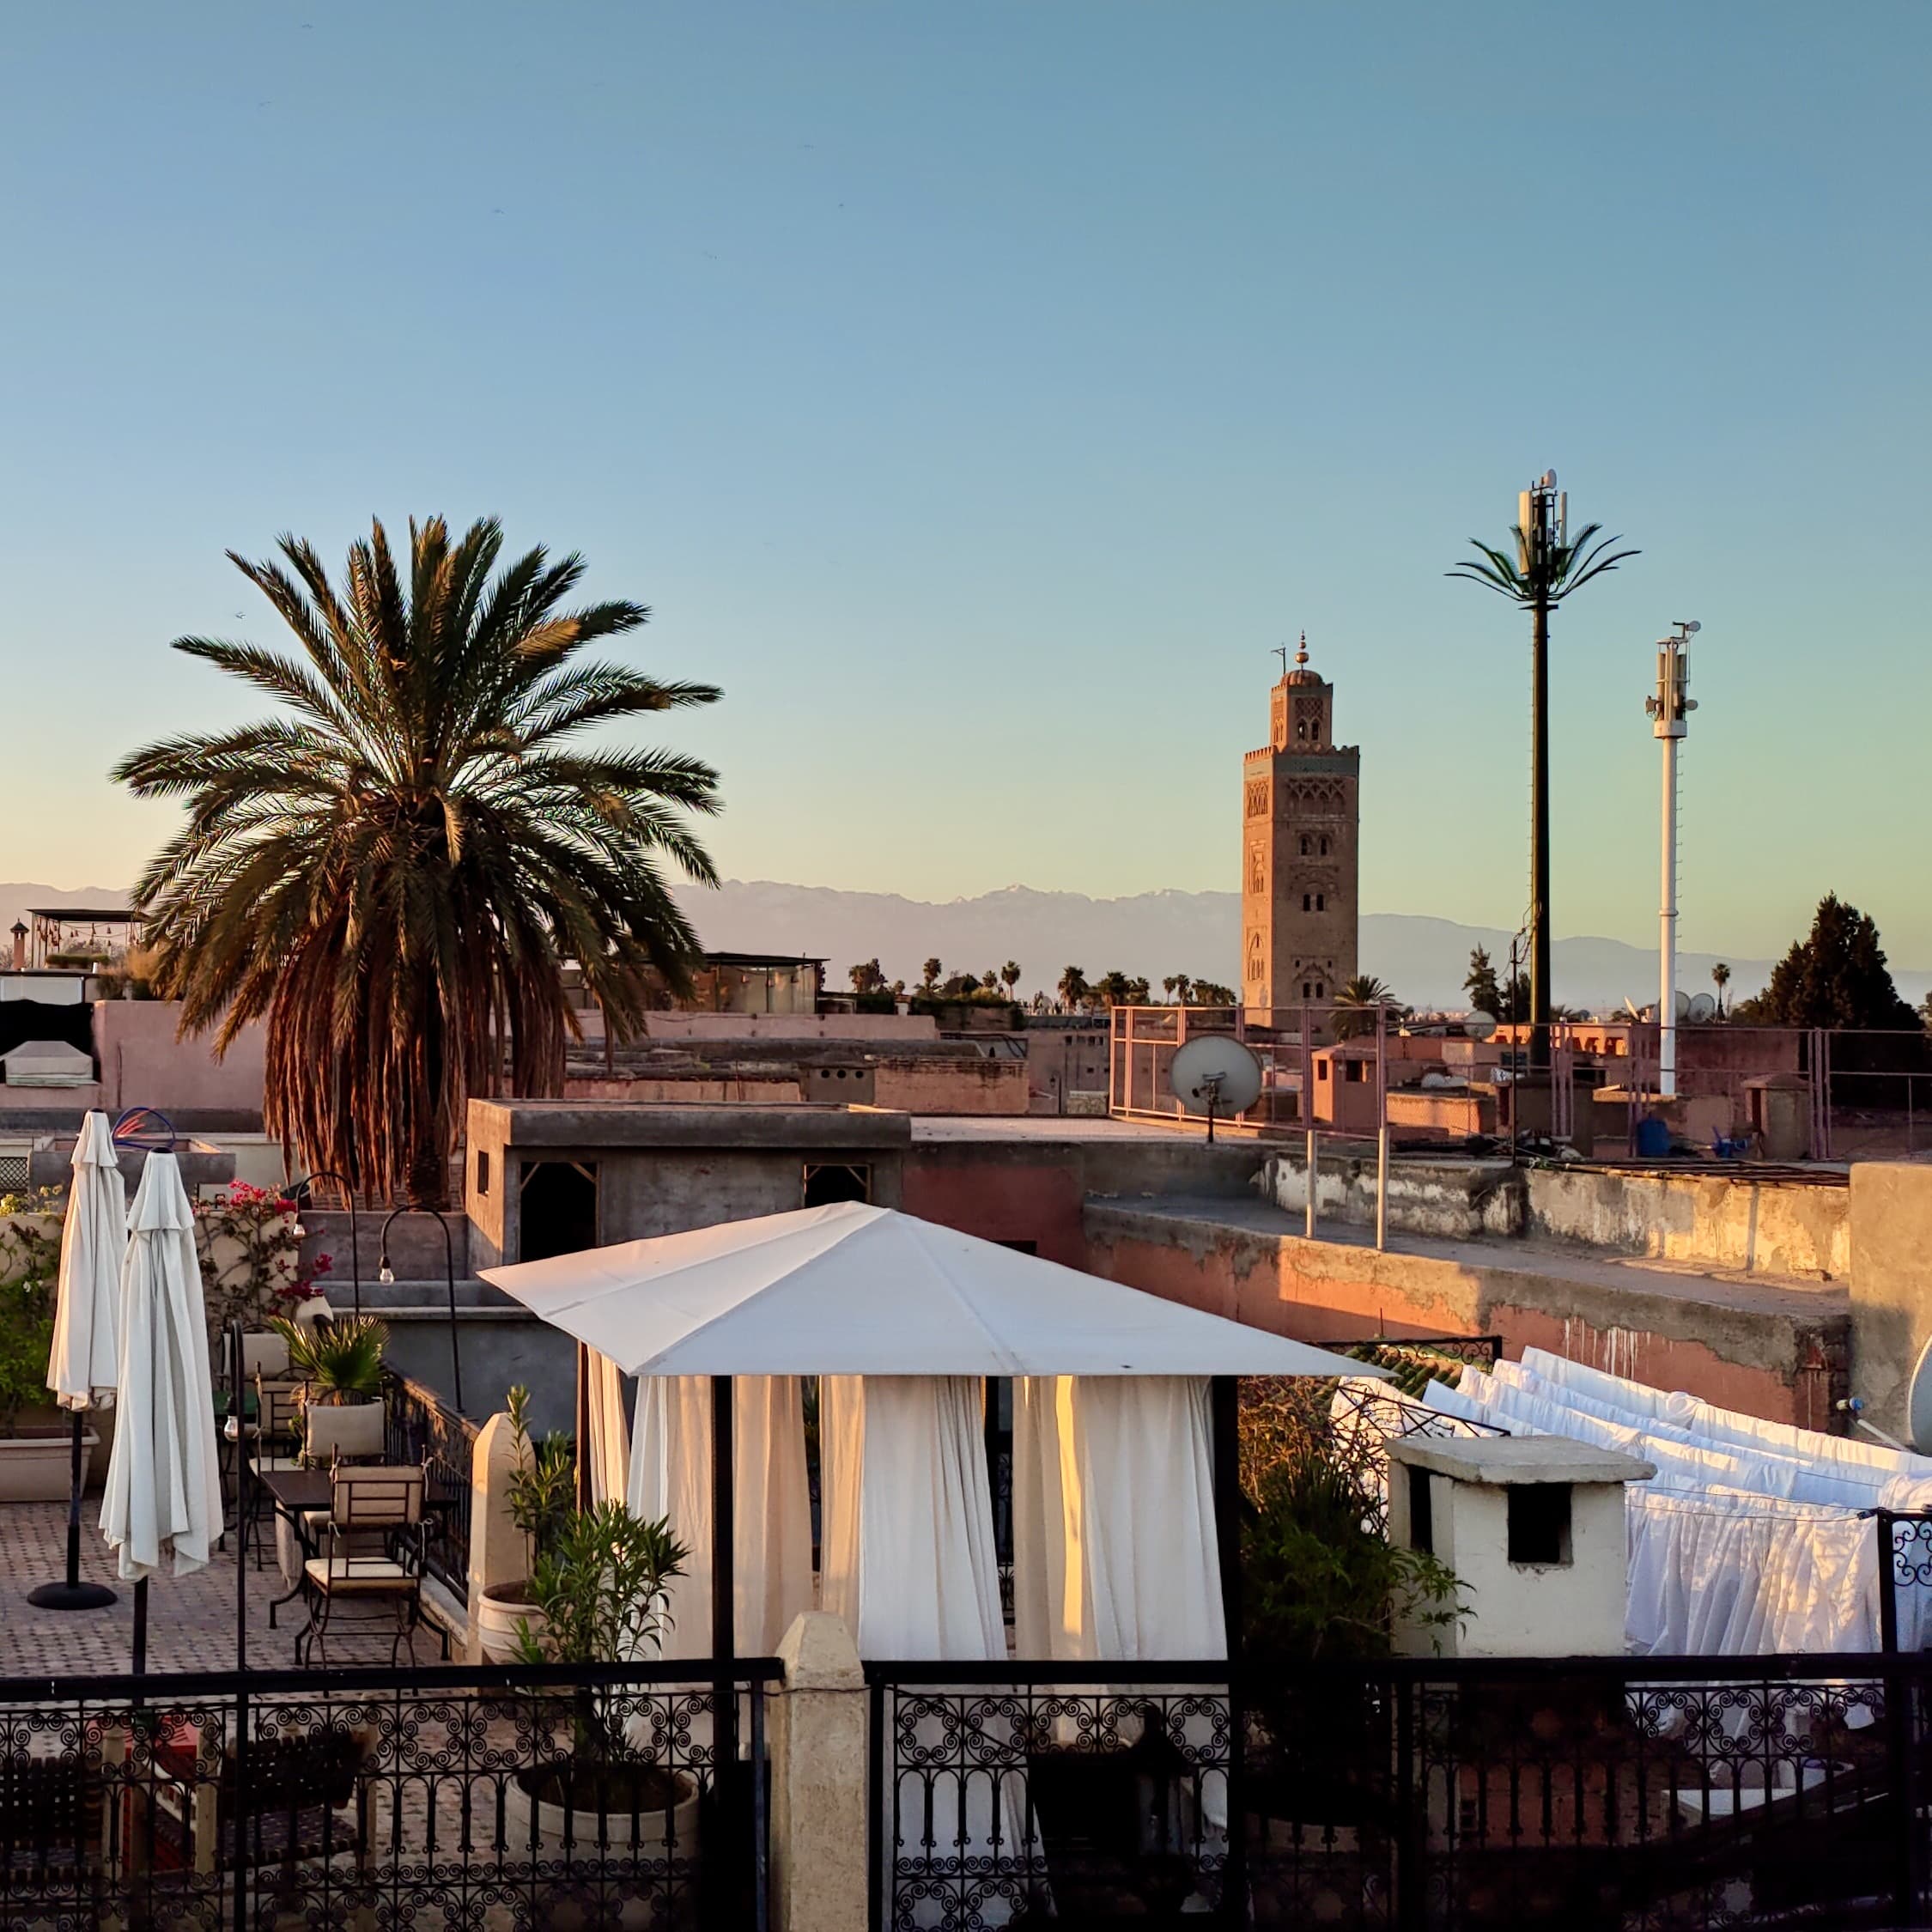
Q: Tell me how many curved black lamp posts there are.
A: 3